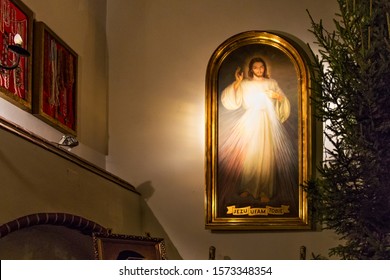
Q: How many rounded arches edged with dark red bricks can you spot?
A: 1